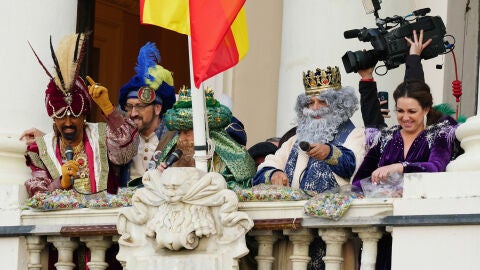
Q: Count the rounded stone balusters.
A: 7